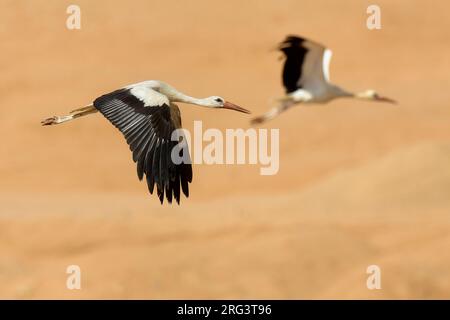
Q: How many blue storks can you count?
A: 0